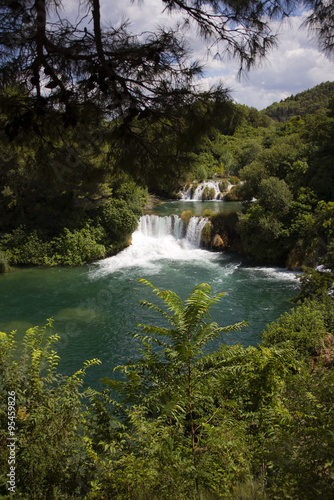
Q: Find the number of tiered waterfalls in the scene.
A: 2